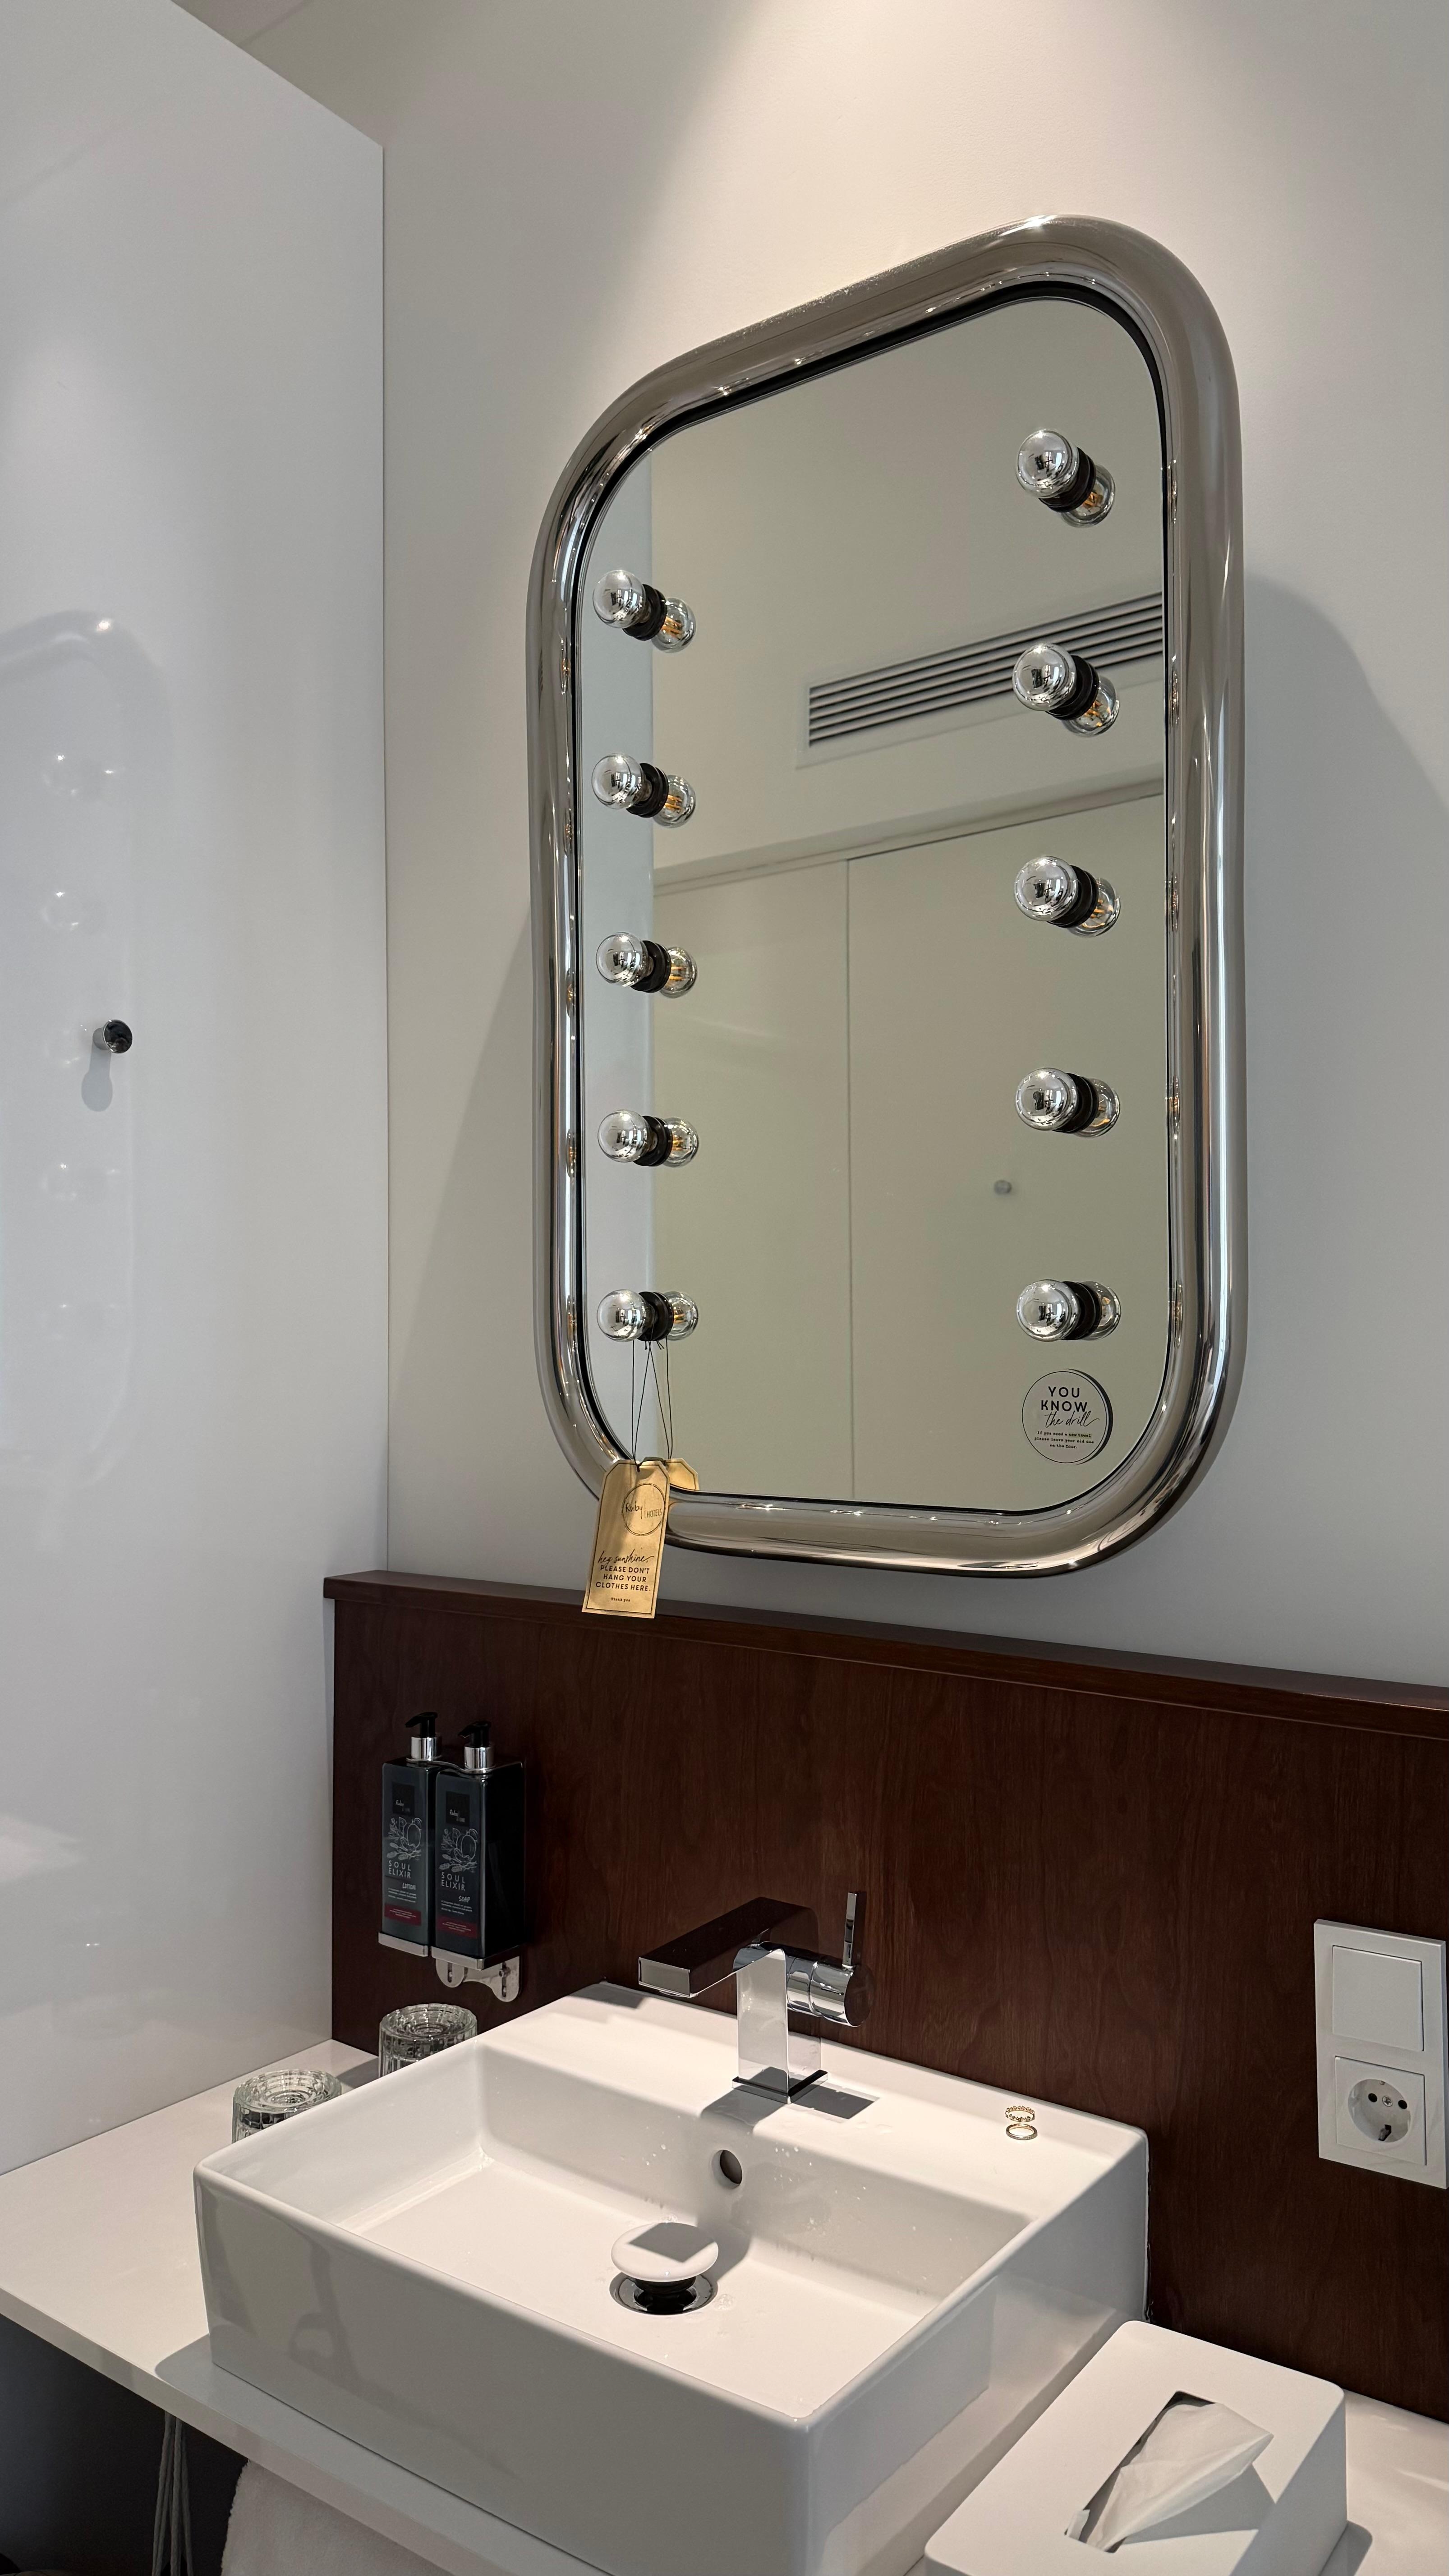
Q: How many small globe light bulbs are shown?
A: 10